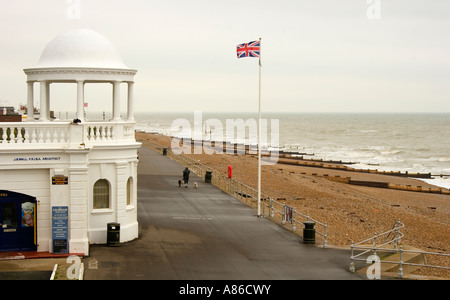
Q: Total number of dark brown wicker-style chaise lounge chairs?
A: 0